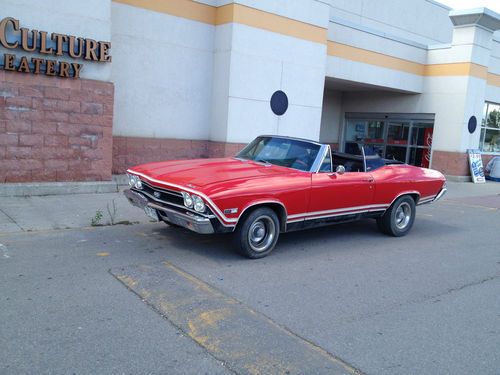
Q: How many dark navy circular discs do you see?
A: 2